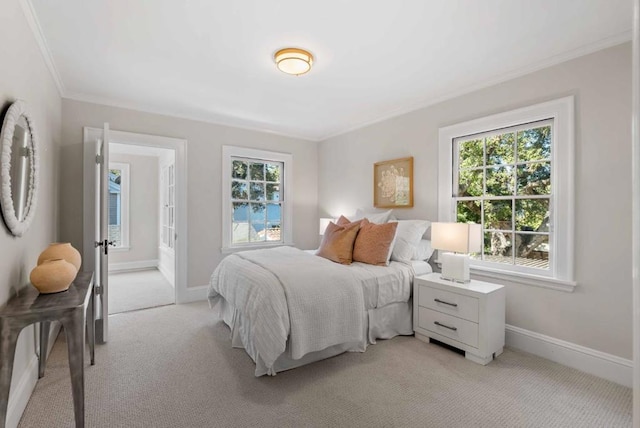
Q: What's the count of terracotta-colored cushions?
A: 3